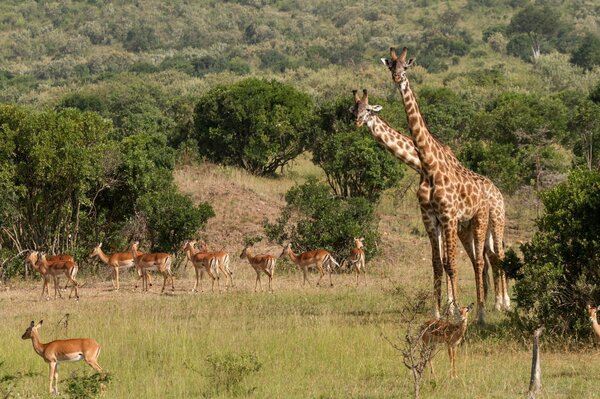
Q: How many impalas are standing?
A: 12